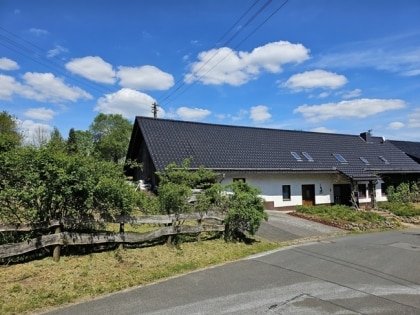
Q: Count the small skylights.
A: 5